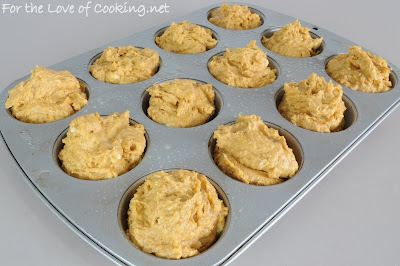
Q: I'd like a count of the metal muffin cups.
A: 12